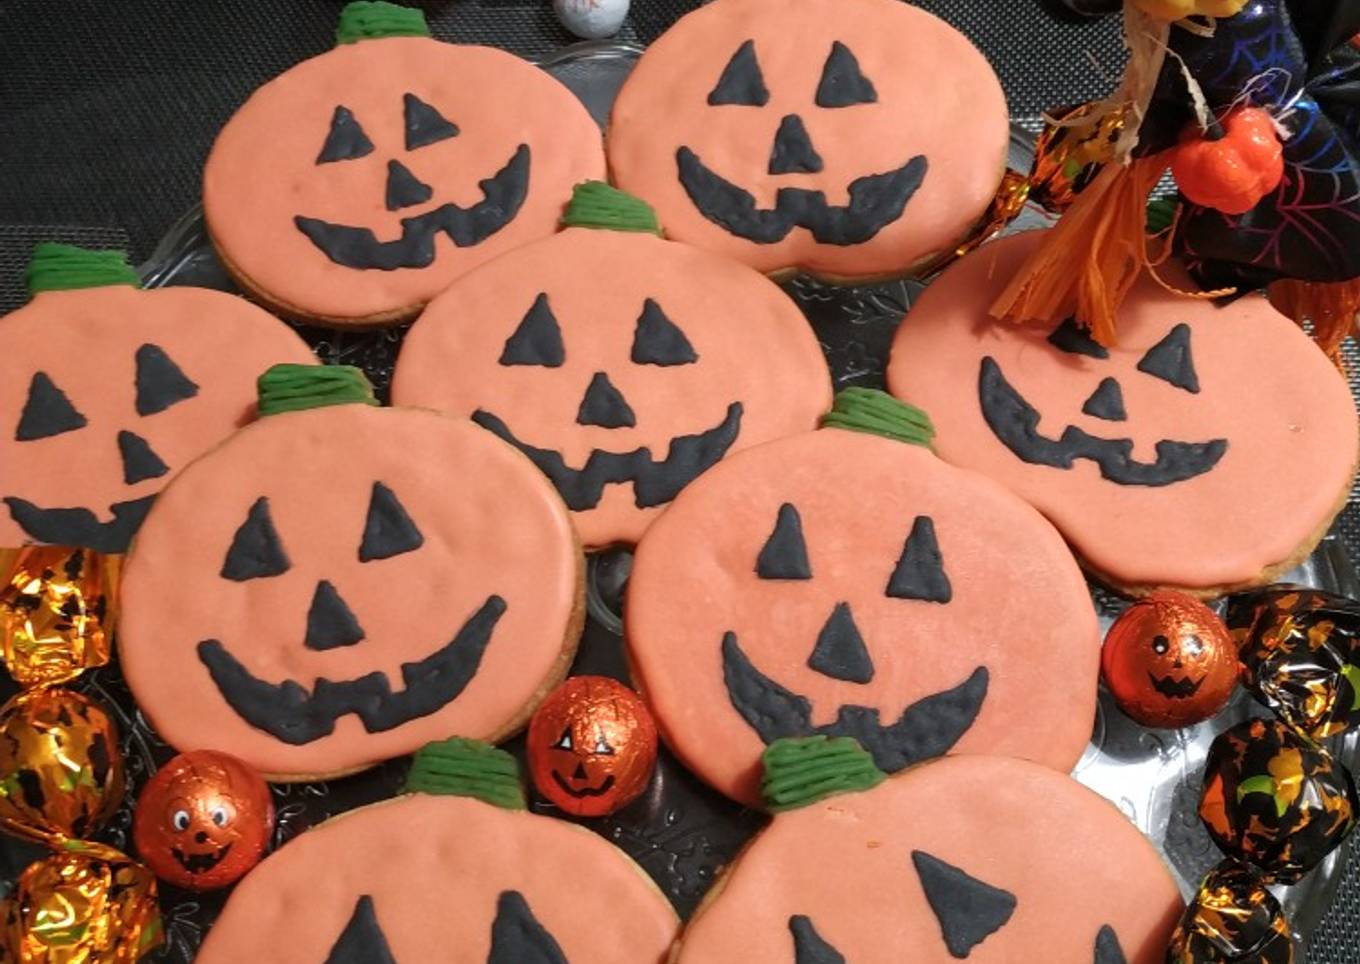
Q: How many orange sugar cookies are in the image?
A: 9